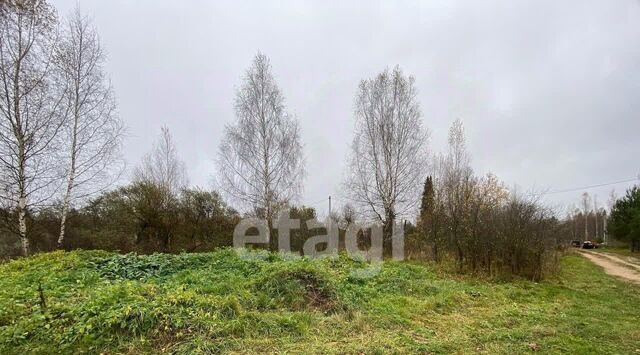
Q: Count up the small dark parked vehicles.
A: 2